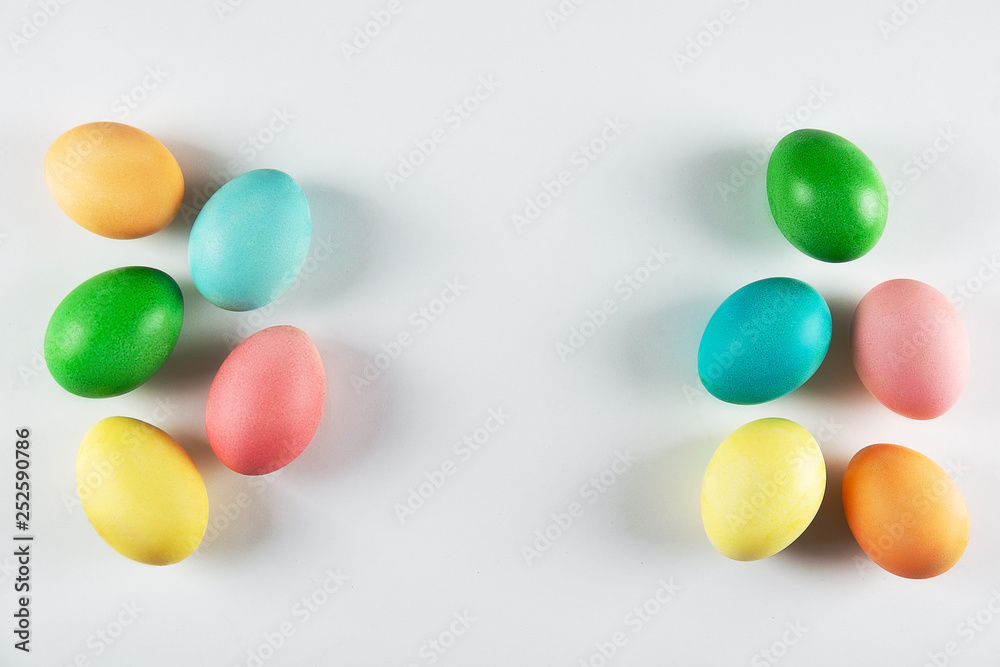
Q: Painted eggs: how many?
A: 10